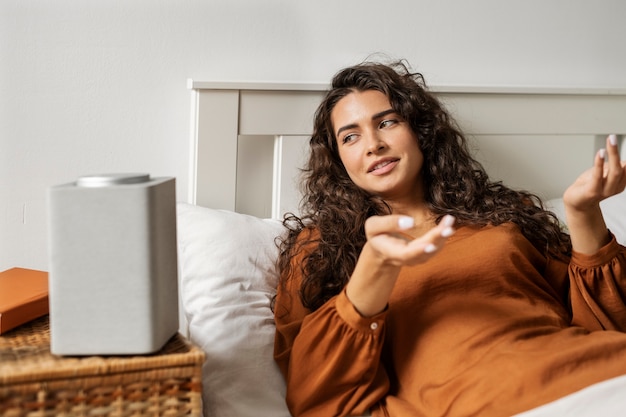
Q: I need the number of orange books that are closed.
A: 1